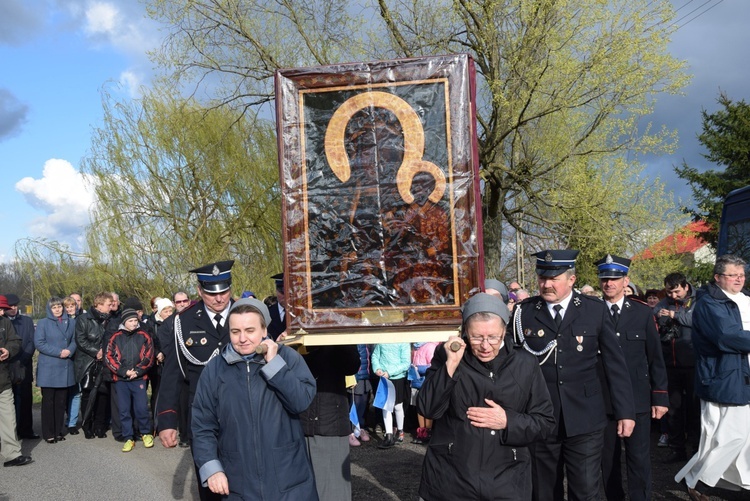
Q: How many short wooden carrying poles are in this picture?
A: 2